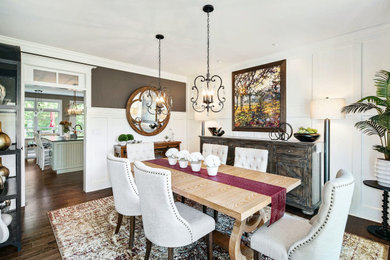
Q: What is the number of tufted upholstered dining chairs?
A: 6